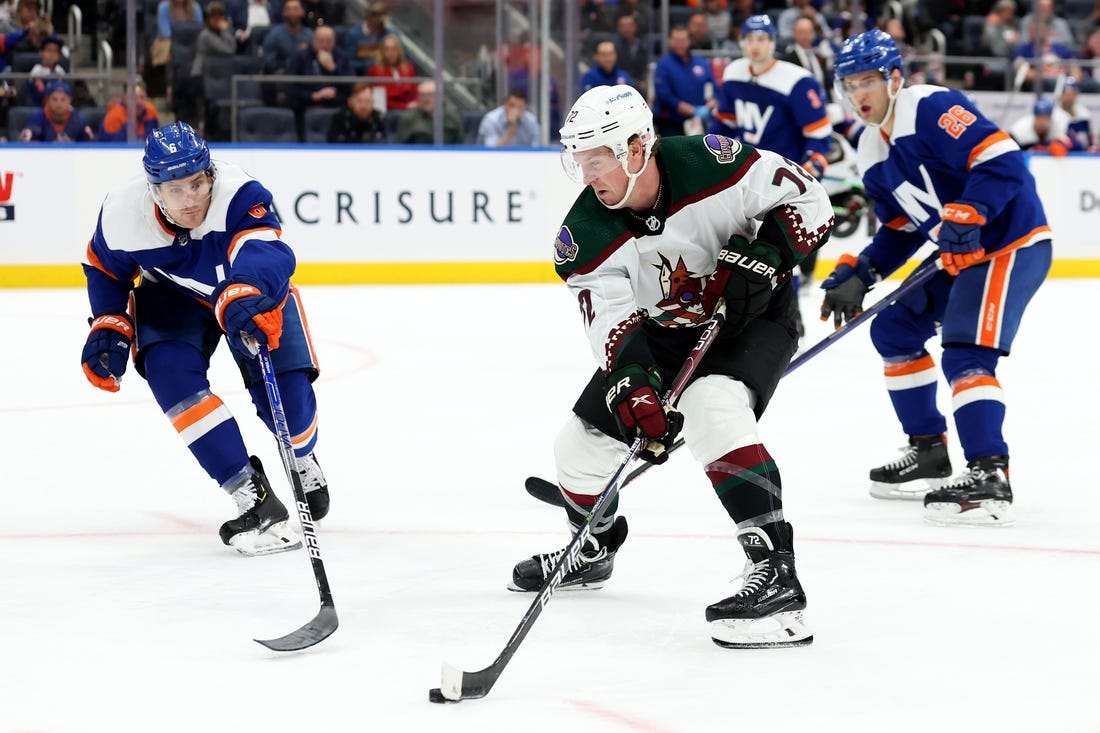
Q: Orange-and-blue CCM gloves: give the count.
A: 2